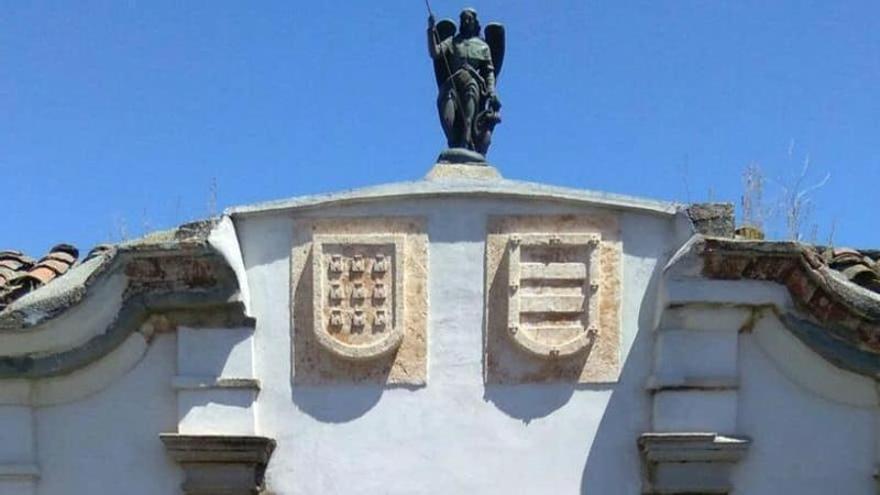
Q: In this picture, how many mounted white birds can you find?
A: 0